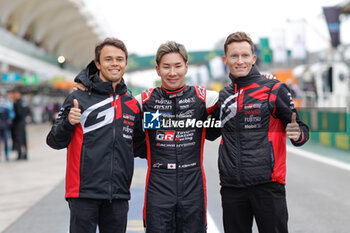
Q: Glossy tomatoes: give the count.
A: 0